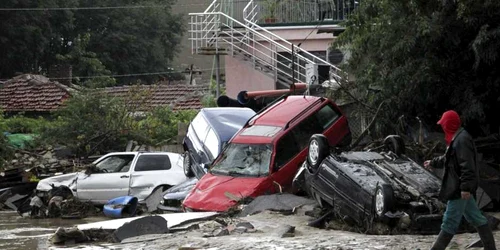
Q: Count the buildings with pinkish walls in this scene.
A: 1